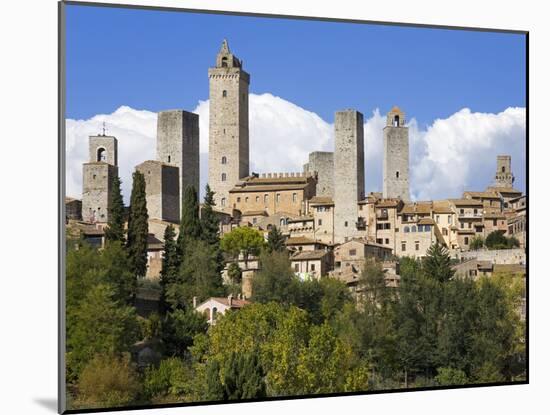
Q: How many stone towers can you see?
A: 8